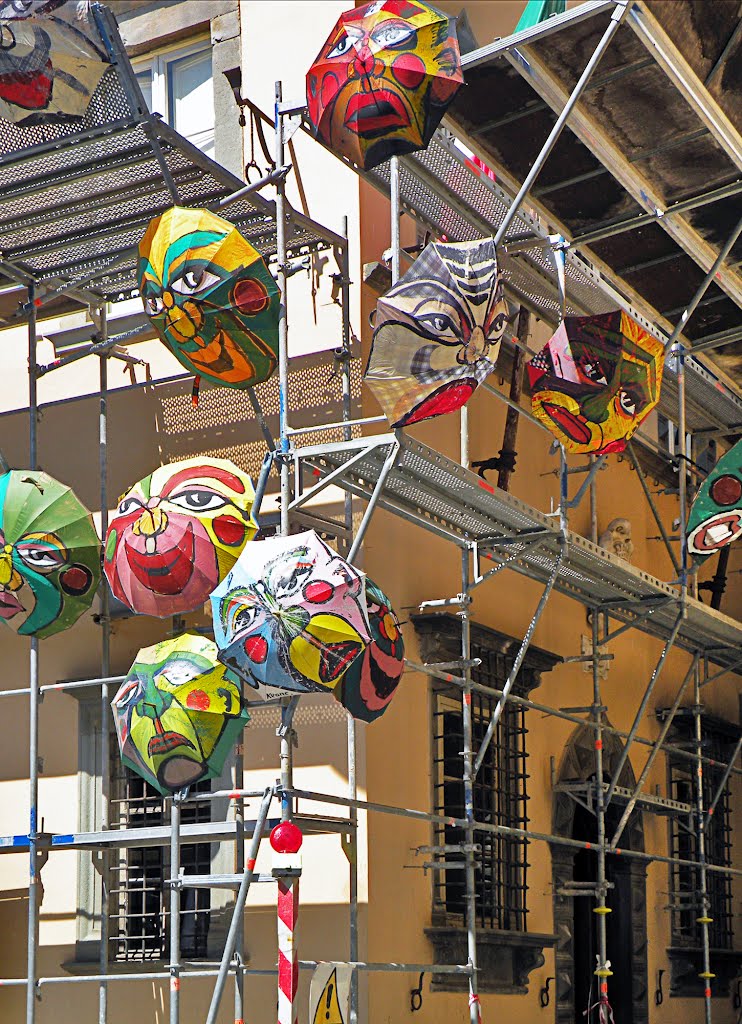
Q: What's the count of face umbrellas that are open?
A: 11